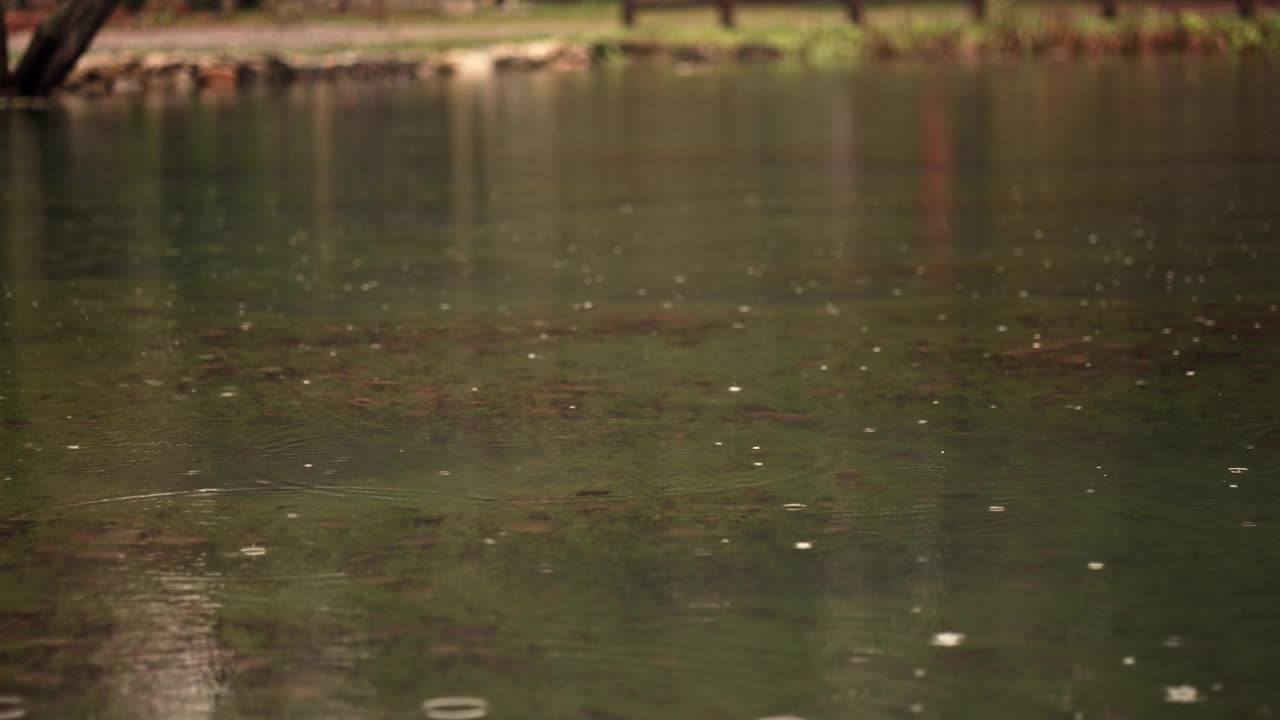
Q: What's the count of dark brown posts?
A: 6